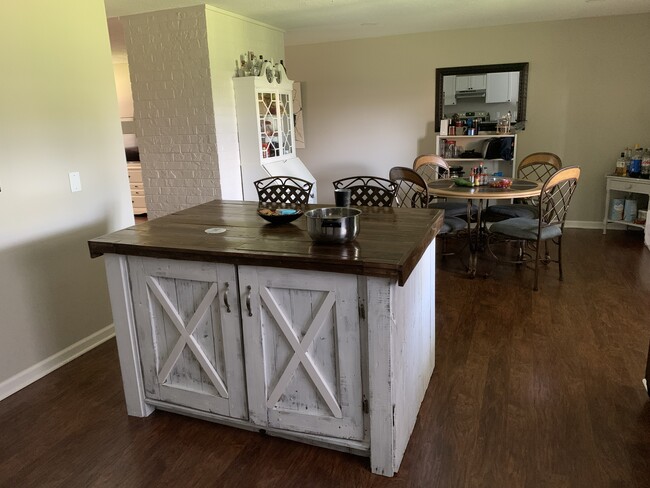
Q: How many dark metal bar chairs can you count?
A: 2